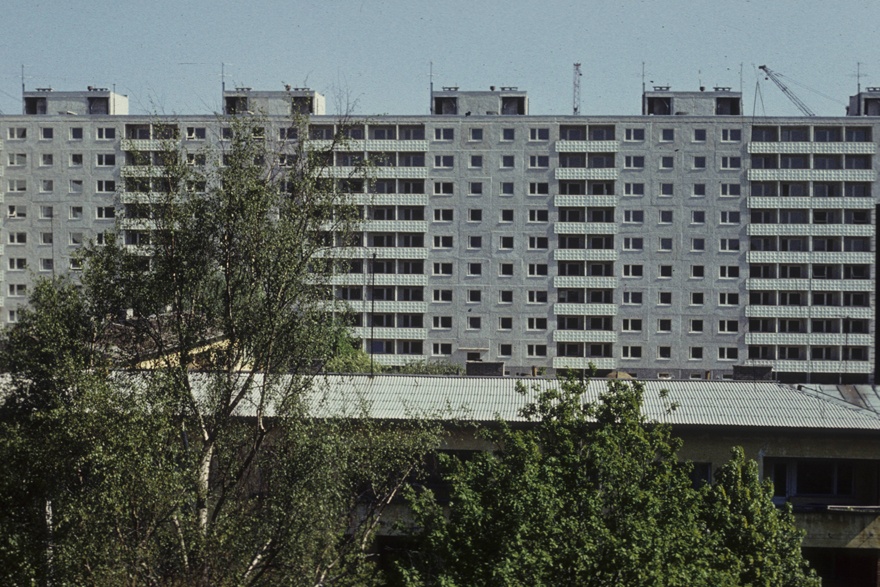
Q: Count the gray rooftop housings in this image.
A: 5